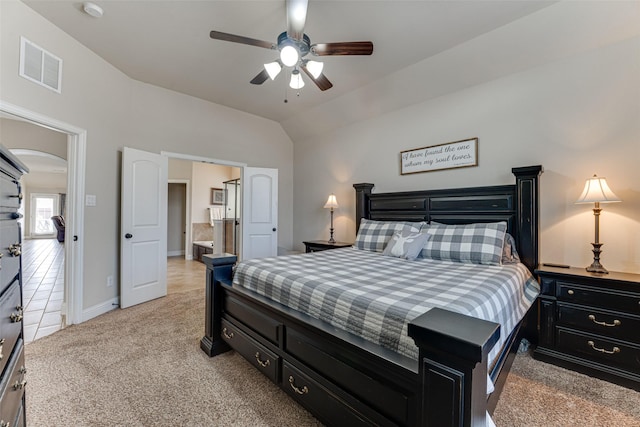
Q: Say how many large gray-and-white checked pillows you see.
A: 2